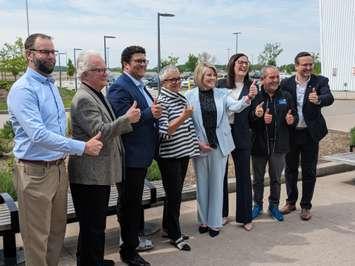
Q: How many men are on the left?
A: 3